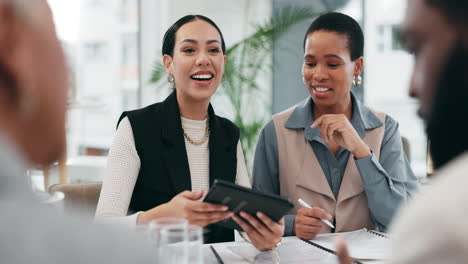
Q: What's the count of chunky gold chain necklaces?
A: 1